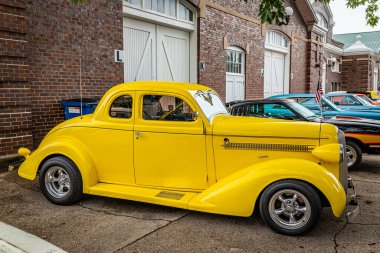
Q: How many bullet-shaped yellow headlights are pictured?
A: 1